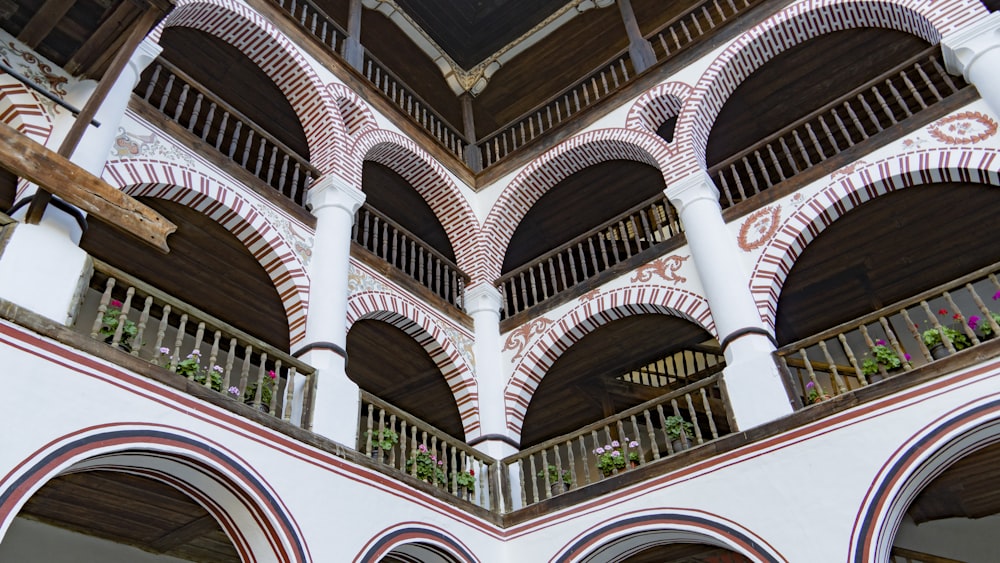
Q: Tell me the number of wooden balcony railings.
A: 12